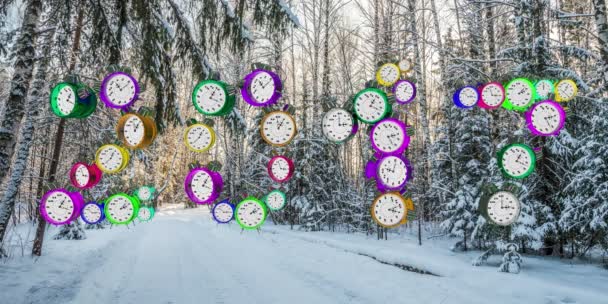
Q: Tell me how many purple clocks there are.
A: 8